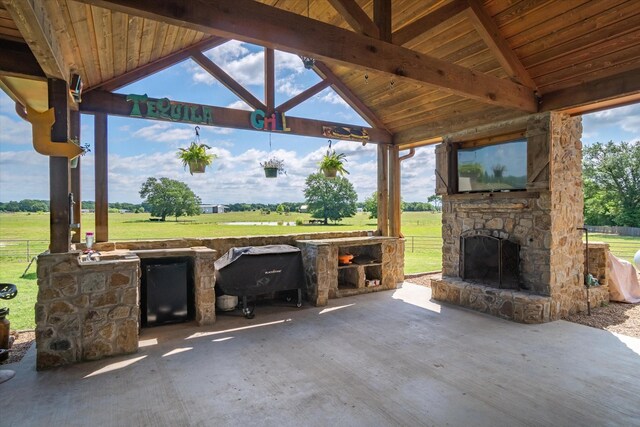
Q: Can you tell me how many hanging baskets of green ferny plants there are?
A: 2